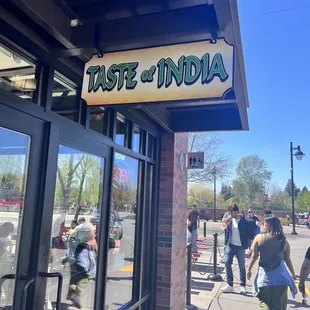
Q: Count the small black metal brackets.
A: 2